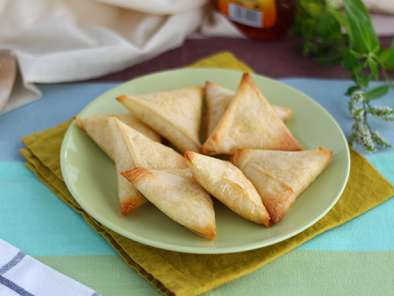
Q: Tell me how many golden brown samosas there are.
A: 8